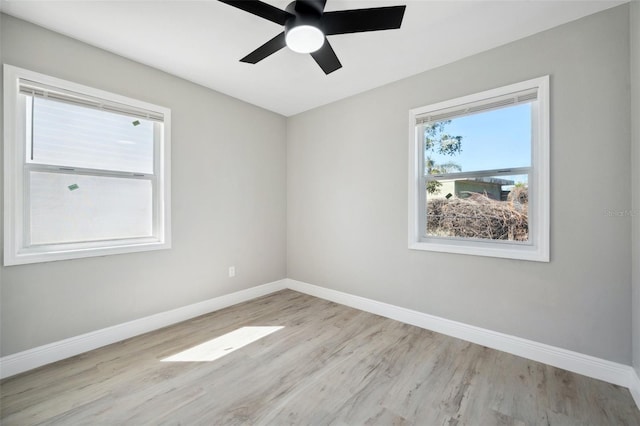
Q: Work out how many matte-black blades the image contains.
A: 5